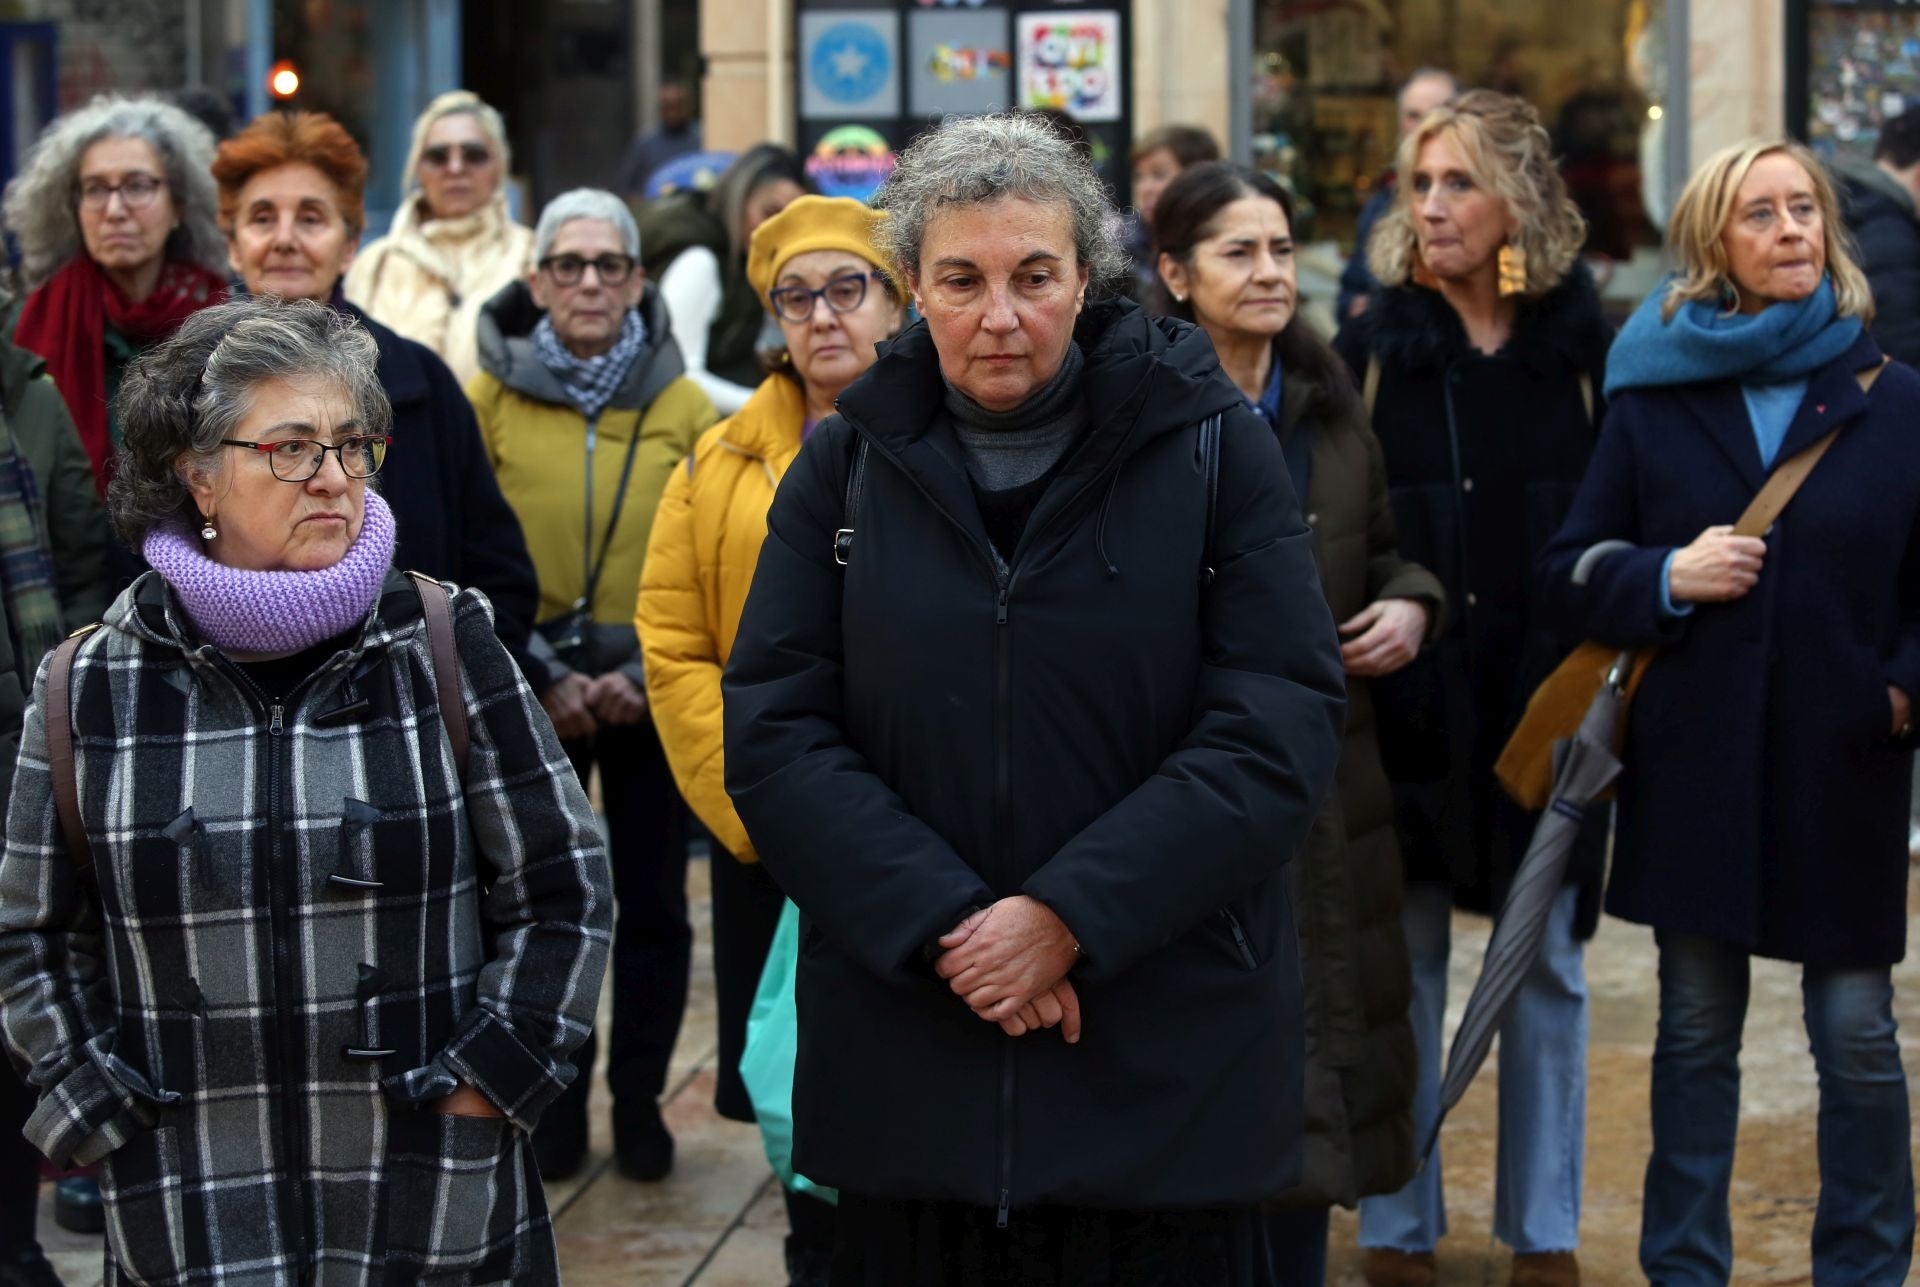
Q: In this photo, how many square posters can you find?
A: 3